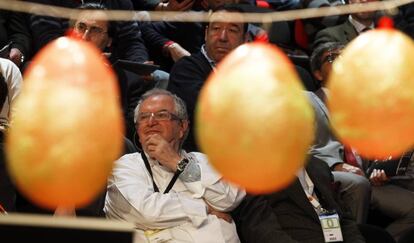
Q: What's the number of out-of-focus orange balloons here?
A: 3